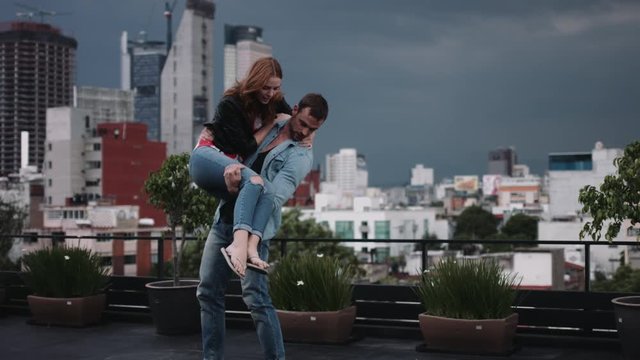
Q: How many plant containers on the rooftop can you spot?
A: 5